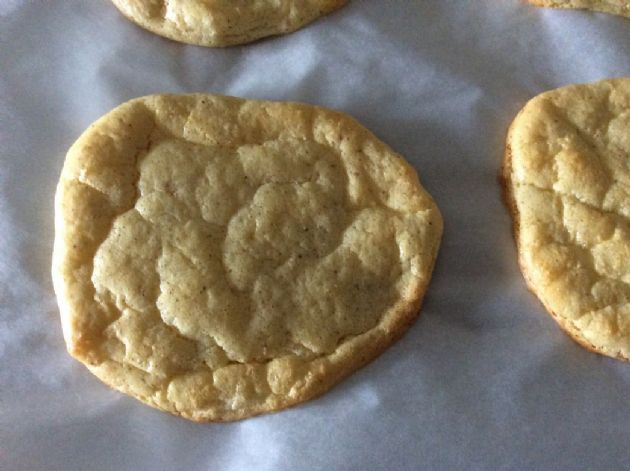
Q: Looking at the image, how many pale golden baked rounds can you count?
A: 4